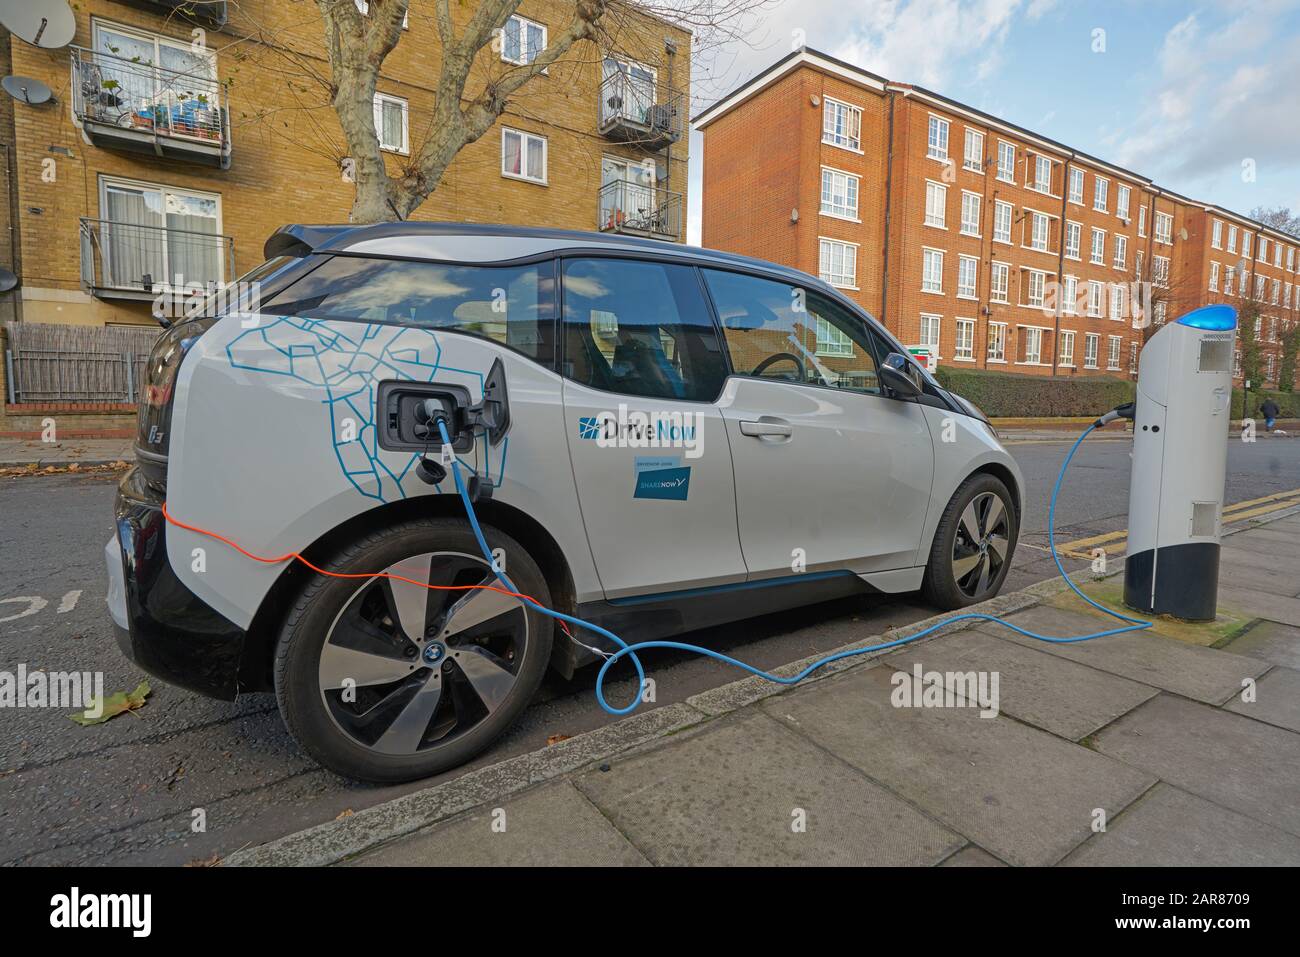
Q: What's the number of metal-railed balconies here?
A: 4